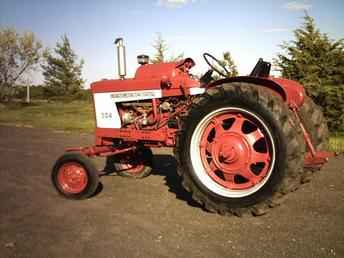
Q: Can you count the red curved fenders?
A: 1